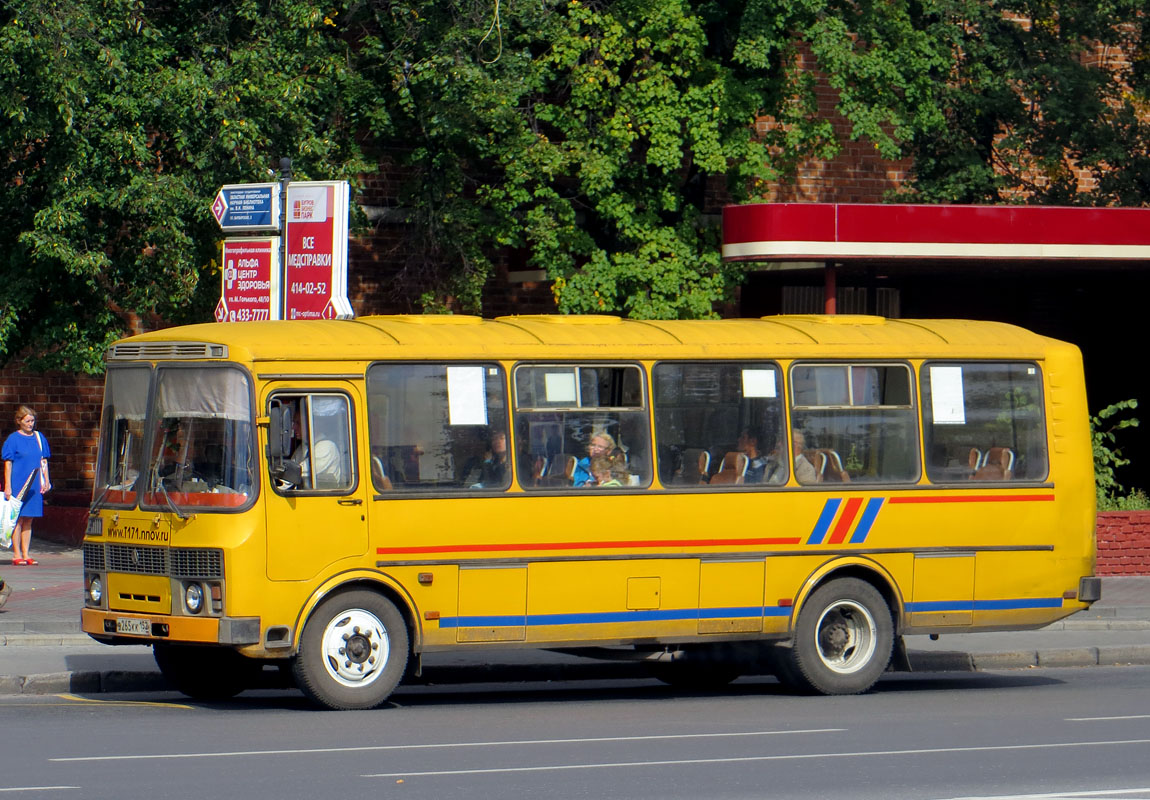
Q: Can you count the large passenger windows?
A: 5